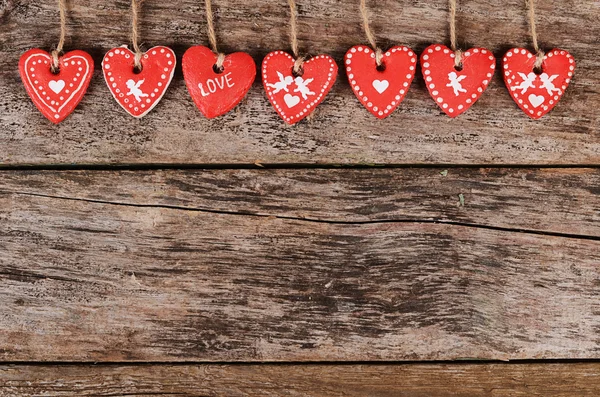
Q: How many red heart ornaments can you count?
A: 7